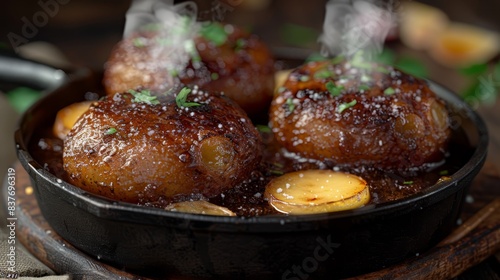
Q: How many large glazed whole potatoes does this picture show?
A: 3